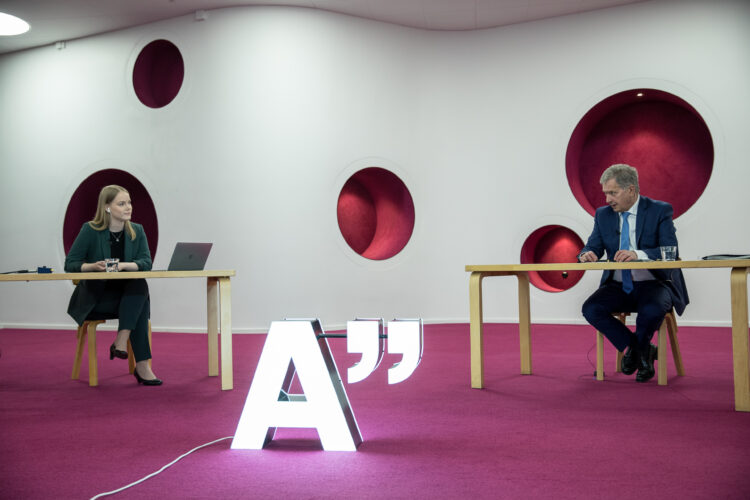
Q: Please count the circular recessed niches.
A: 5